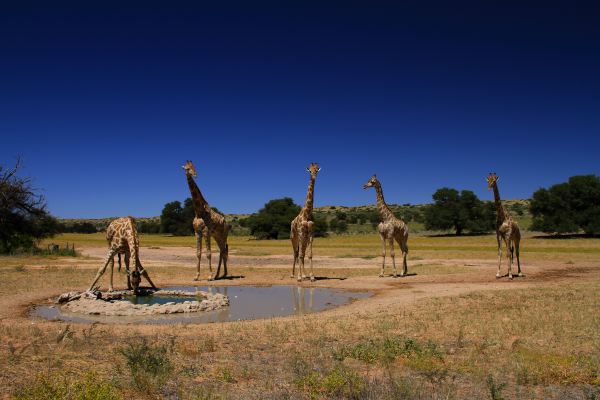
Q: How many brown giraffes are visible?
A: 5